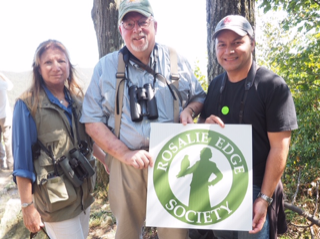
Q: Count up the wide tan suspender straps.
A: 2